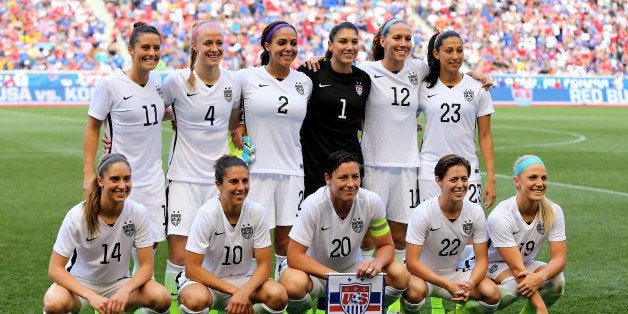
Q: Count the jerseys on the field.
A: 11